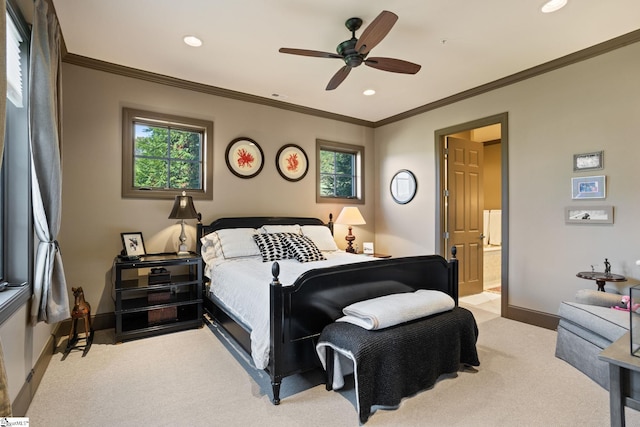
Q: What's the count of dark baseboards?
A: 3